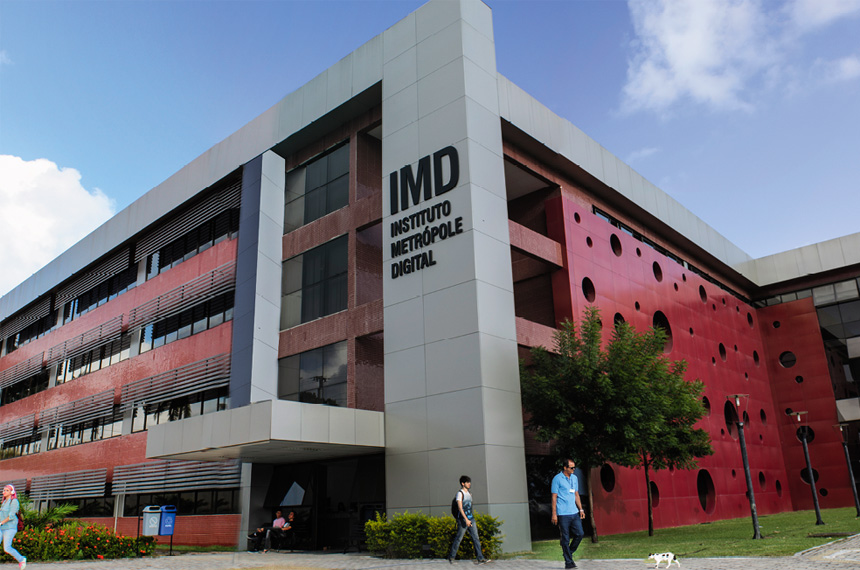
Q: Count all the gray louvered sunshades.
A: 12